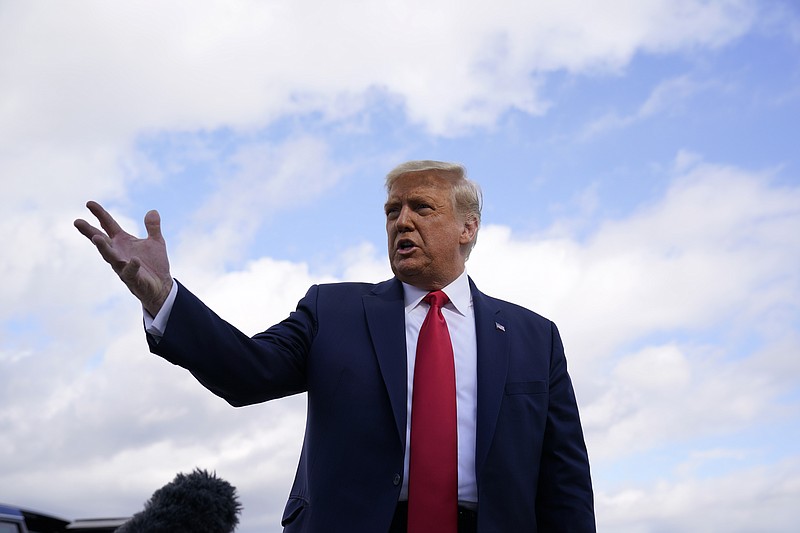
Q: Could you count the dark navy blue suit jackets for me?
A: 1